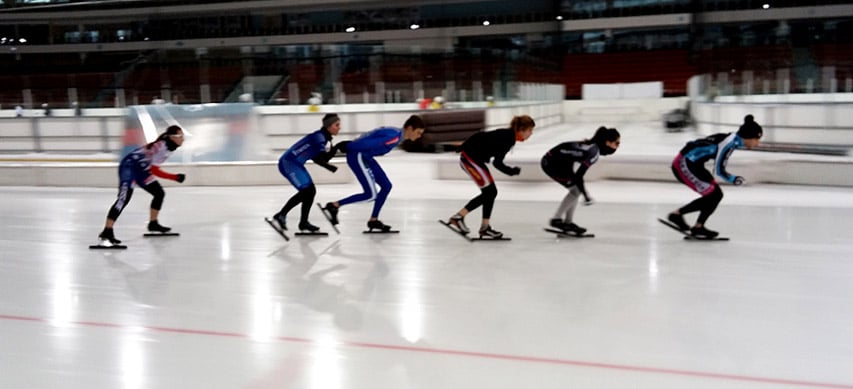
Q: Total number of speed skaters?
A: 6